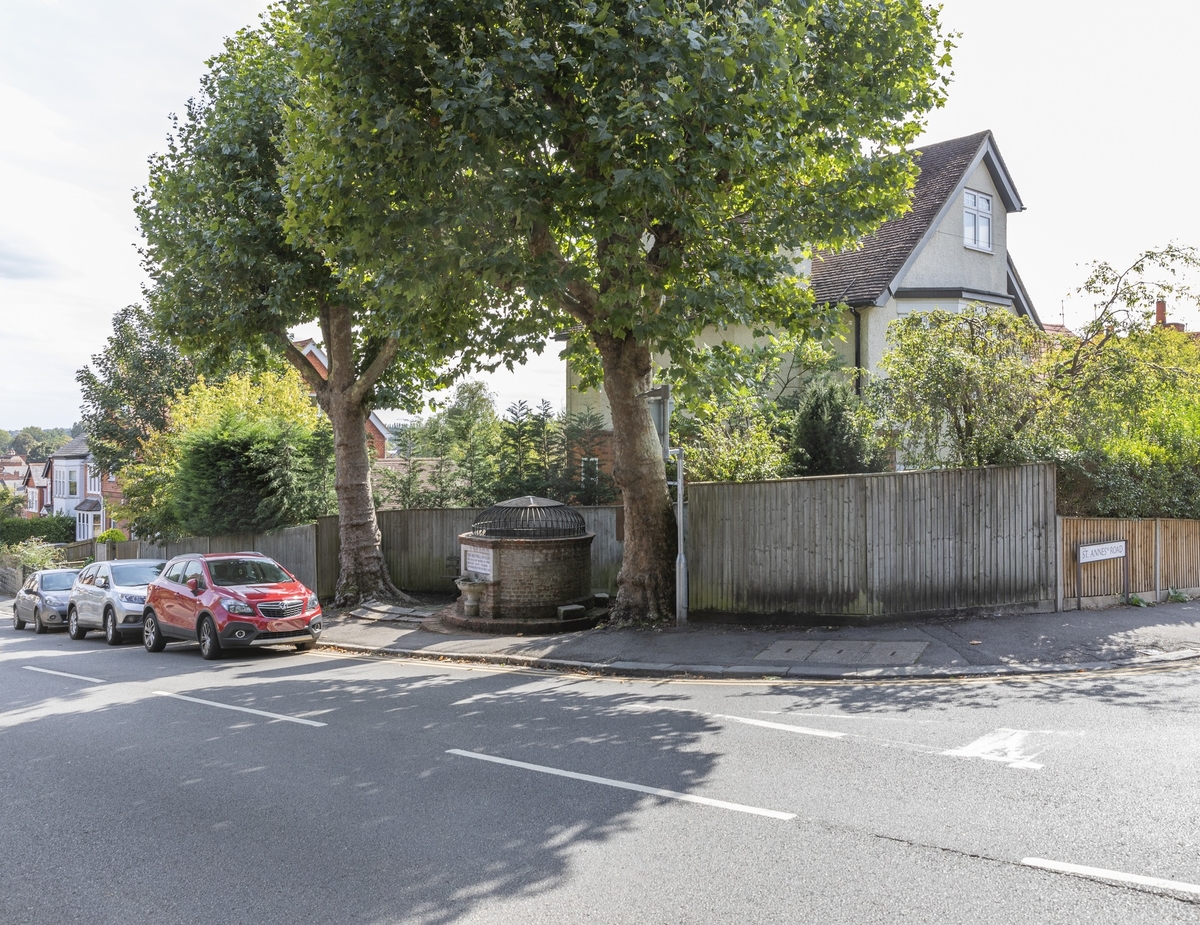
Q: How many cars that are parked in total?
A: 3